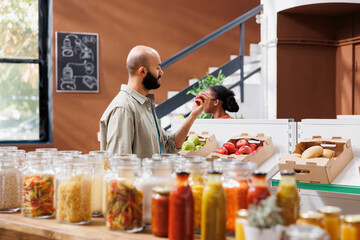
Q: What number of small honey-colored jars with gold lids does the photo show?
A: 4